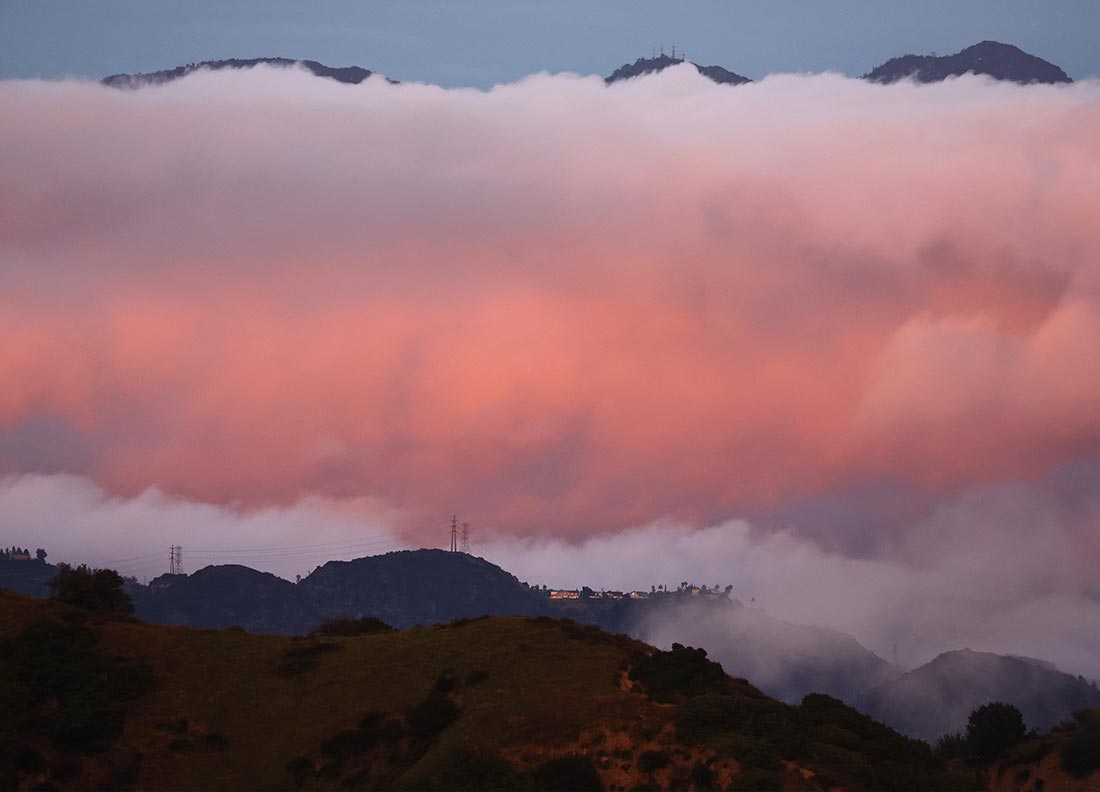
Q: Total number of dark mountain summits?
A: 3